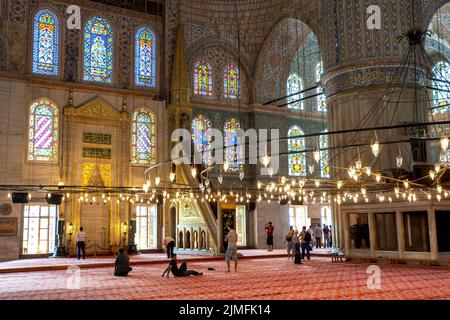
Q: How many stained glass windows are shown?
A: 14